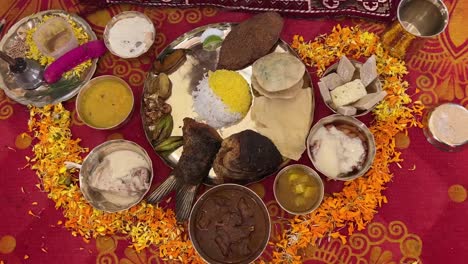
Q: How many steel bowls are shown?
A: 7